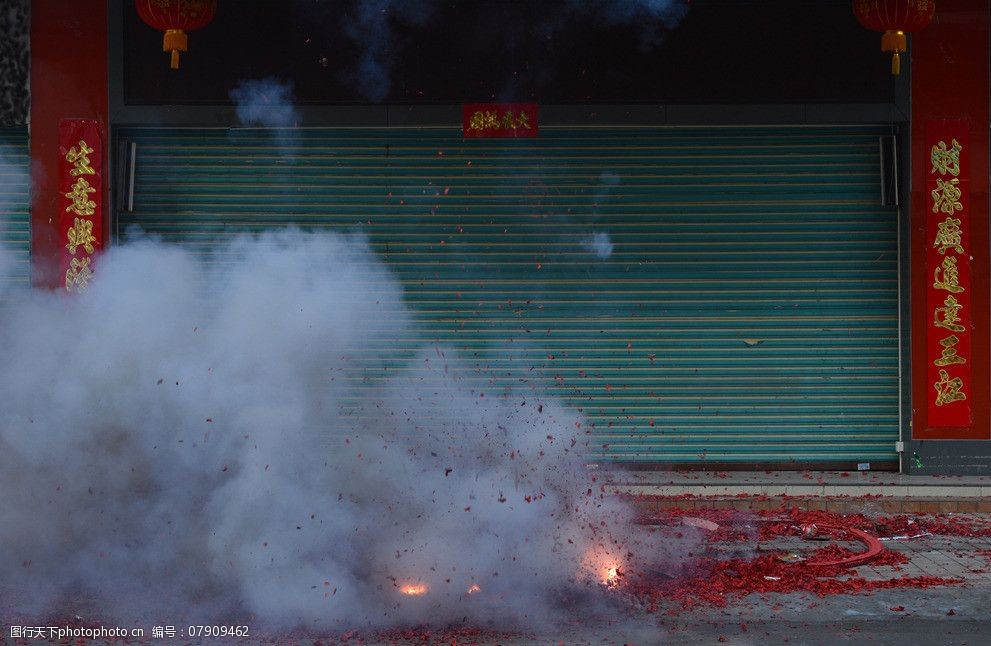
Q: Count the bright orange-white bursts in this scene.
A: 3